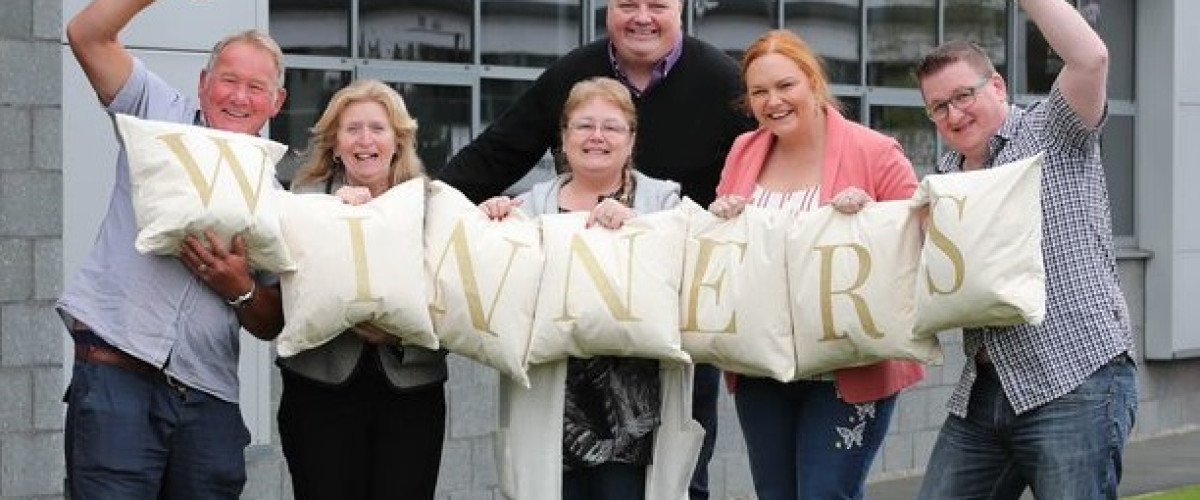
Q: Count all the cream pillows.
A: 7